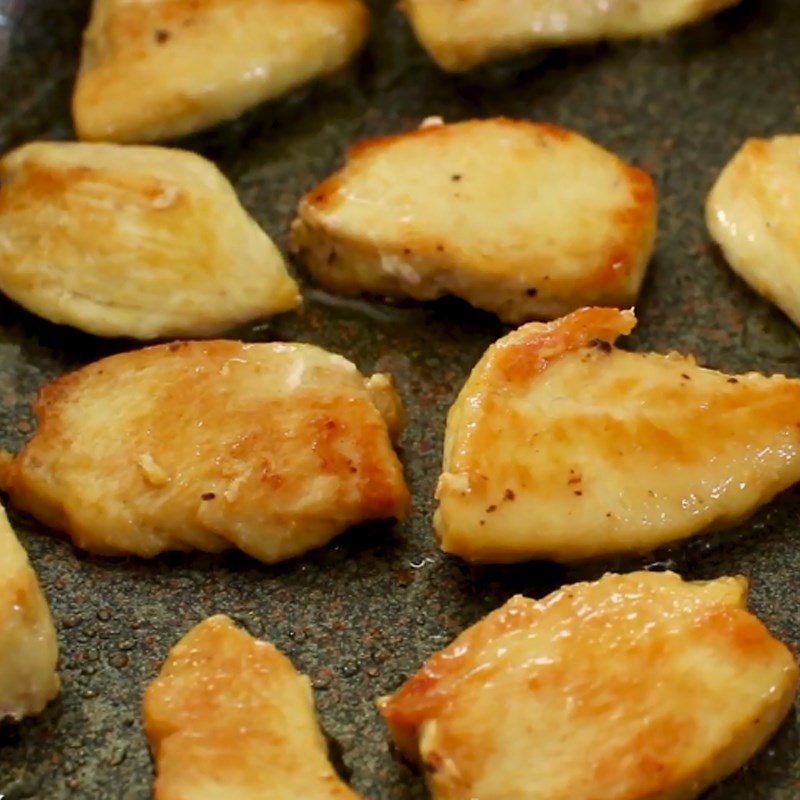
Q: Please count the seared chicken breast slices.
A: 10